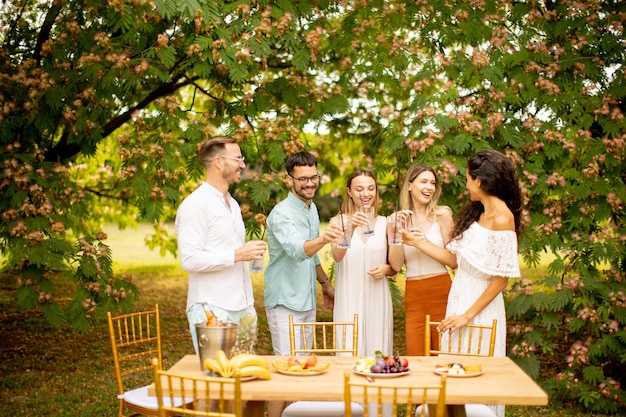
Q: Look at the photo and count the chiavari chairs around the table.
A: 5